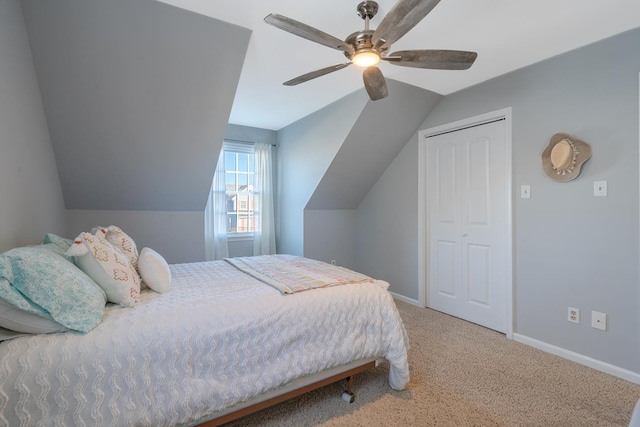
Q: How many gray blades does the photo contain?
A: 5